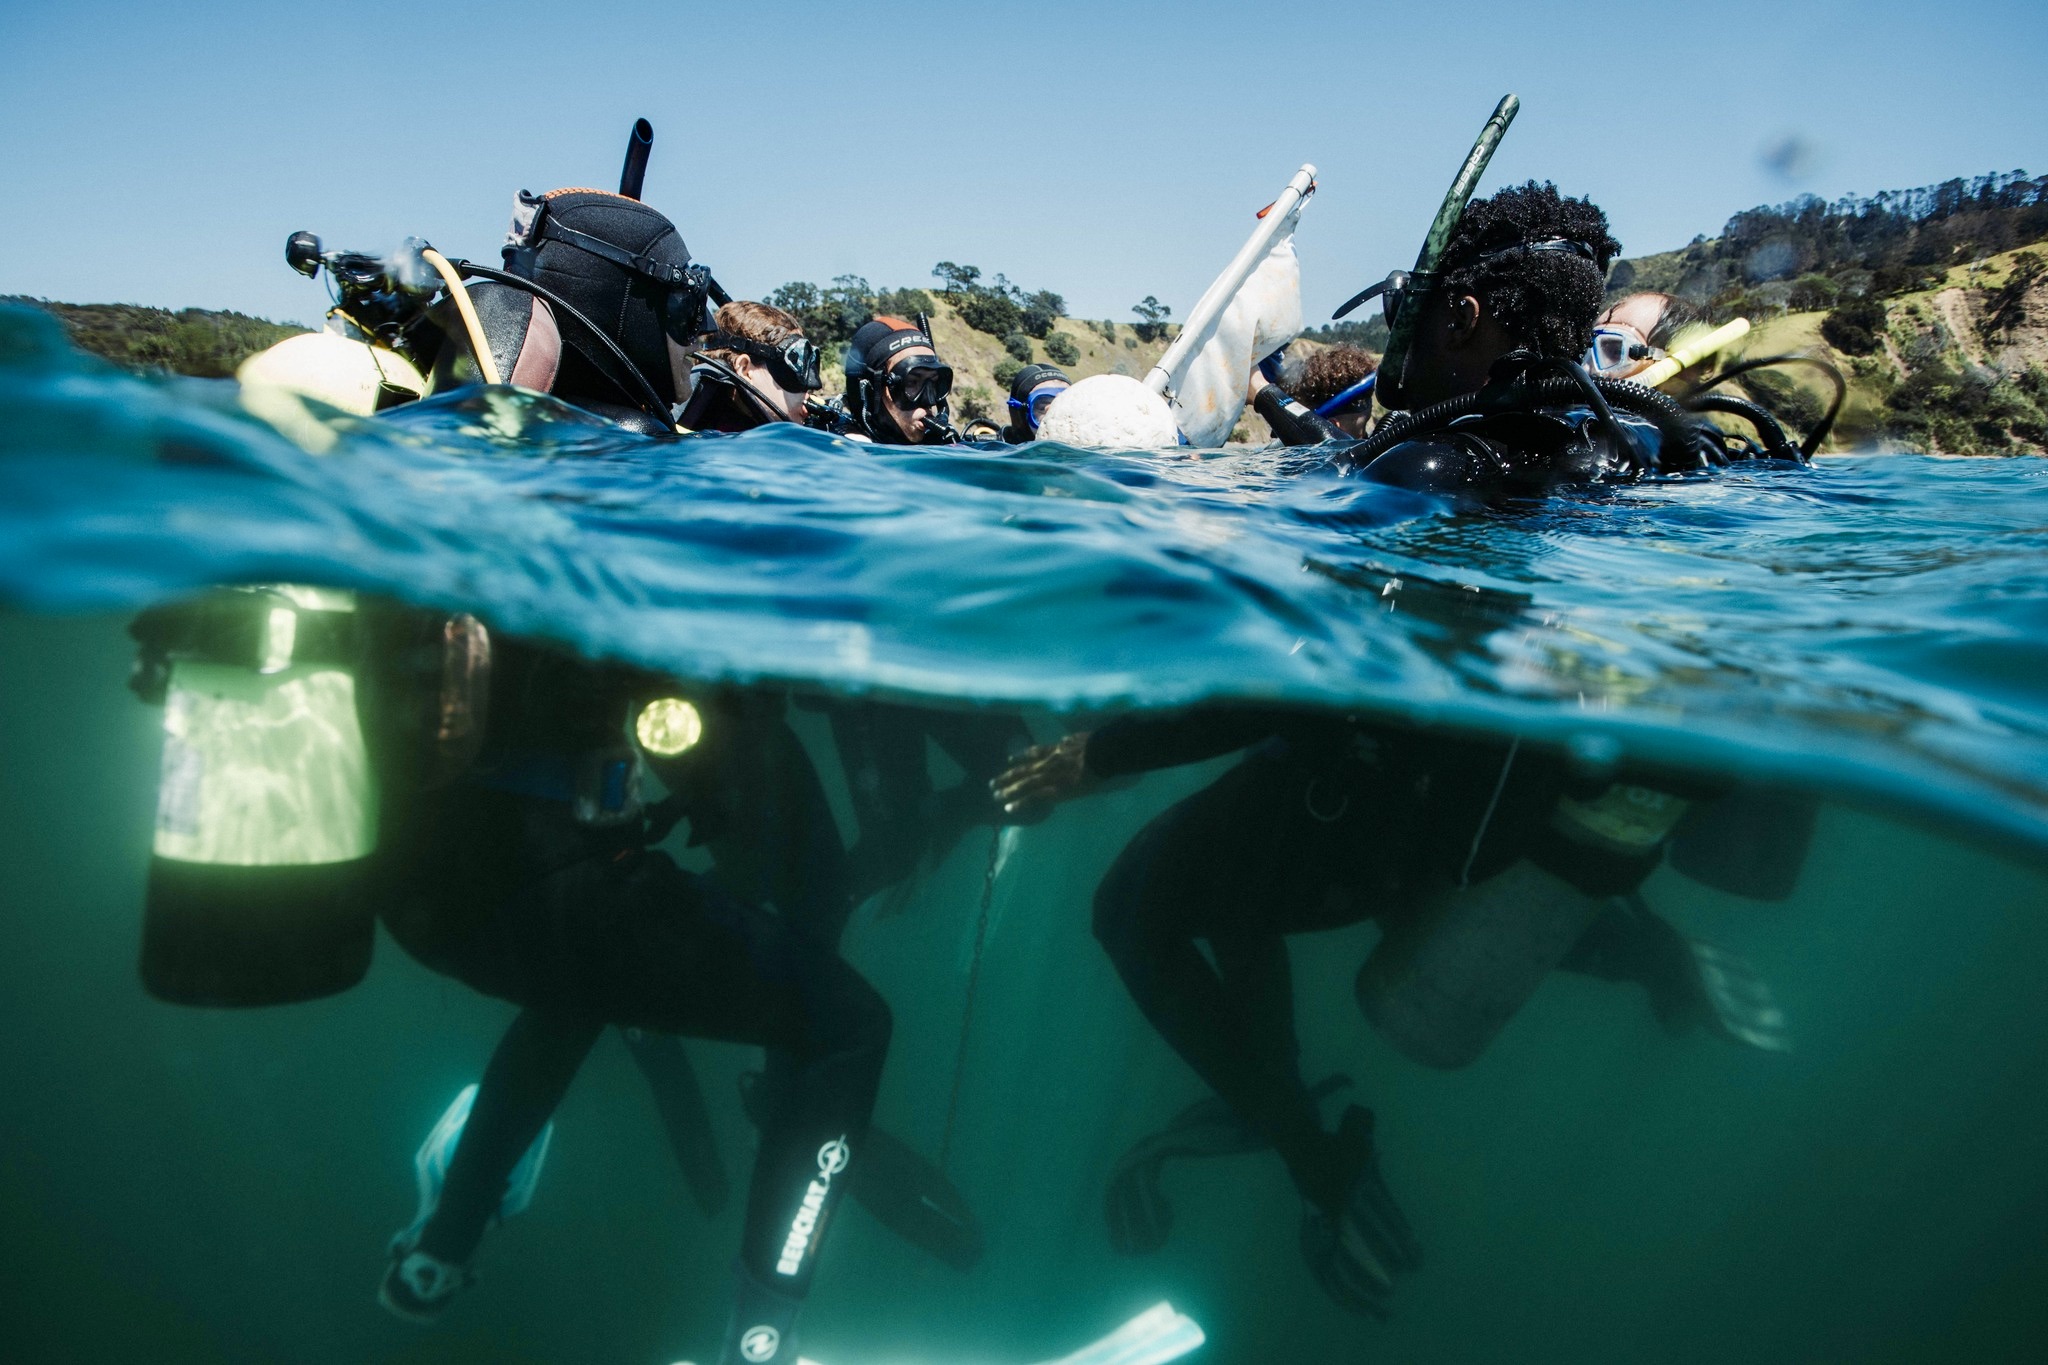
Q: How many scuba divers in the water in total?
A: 7